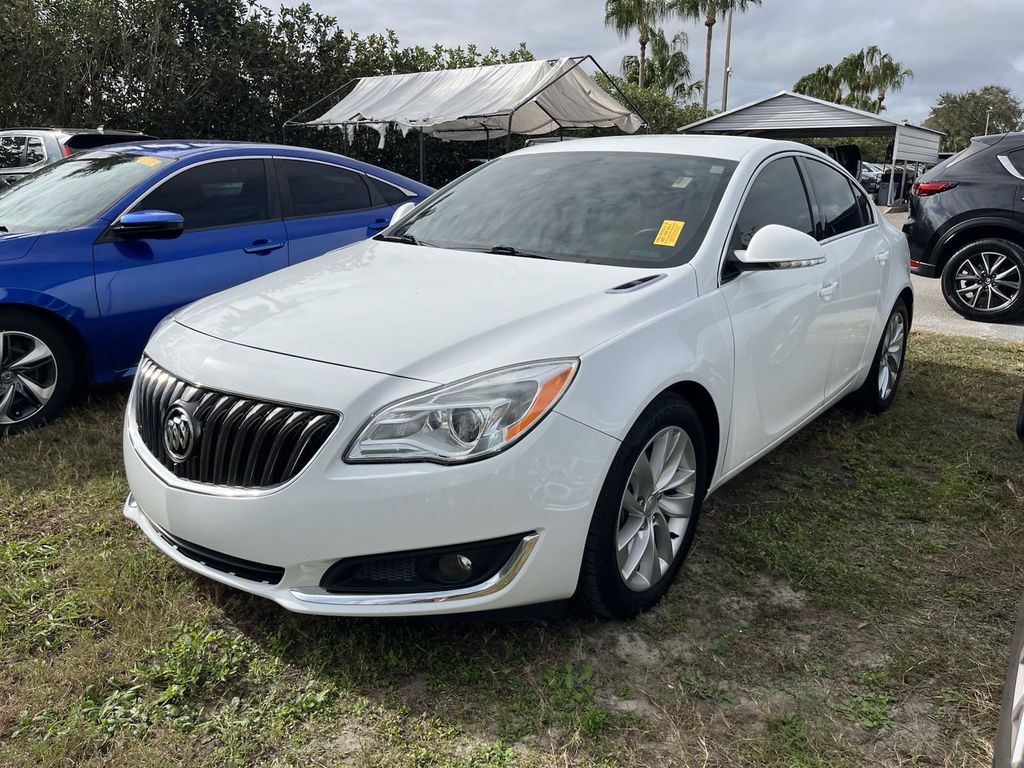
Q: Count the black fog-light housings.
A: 1